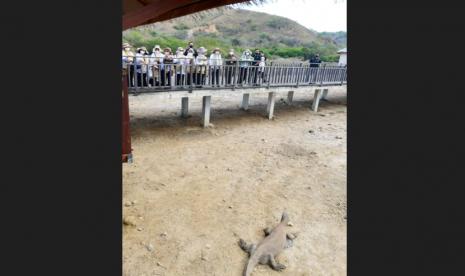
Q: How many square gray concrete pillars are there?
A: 7